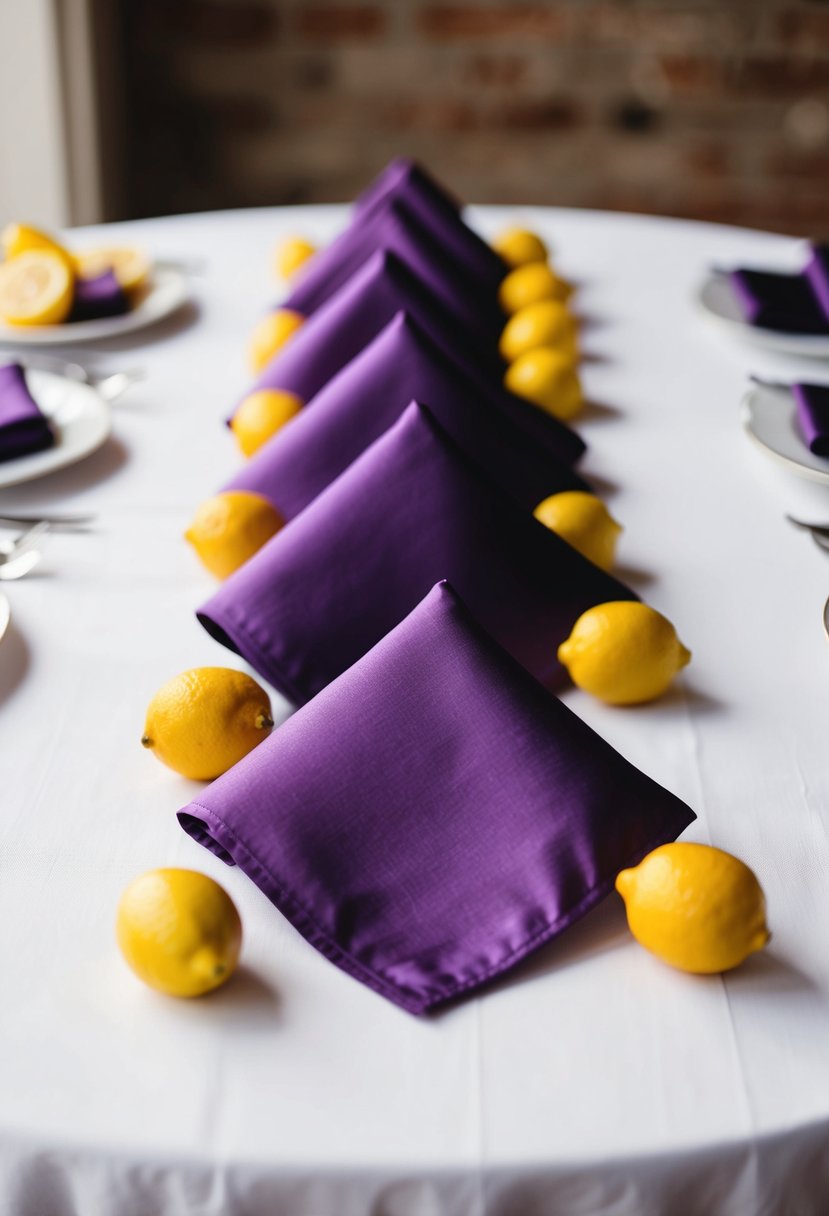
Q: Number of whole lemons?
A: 13